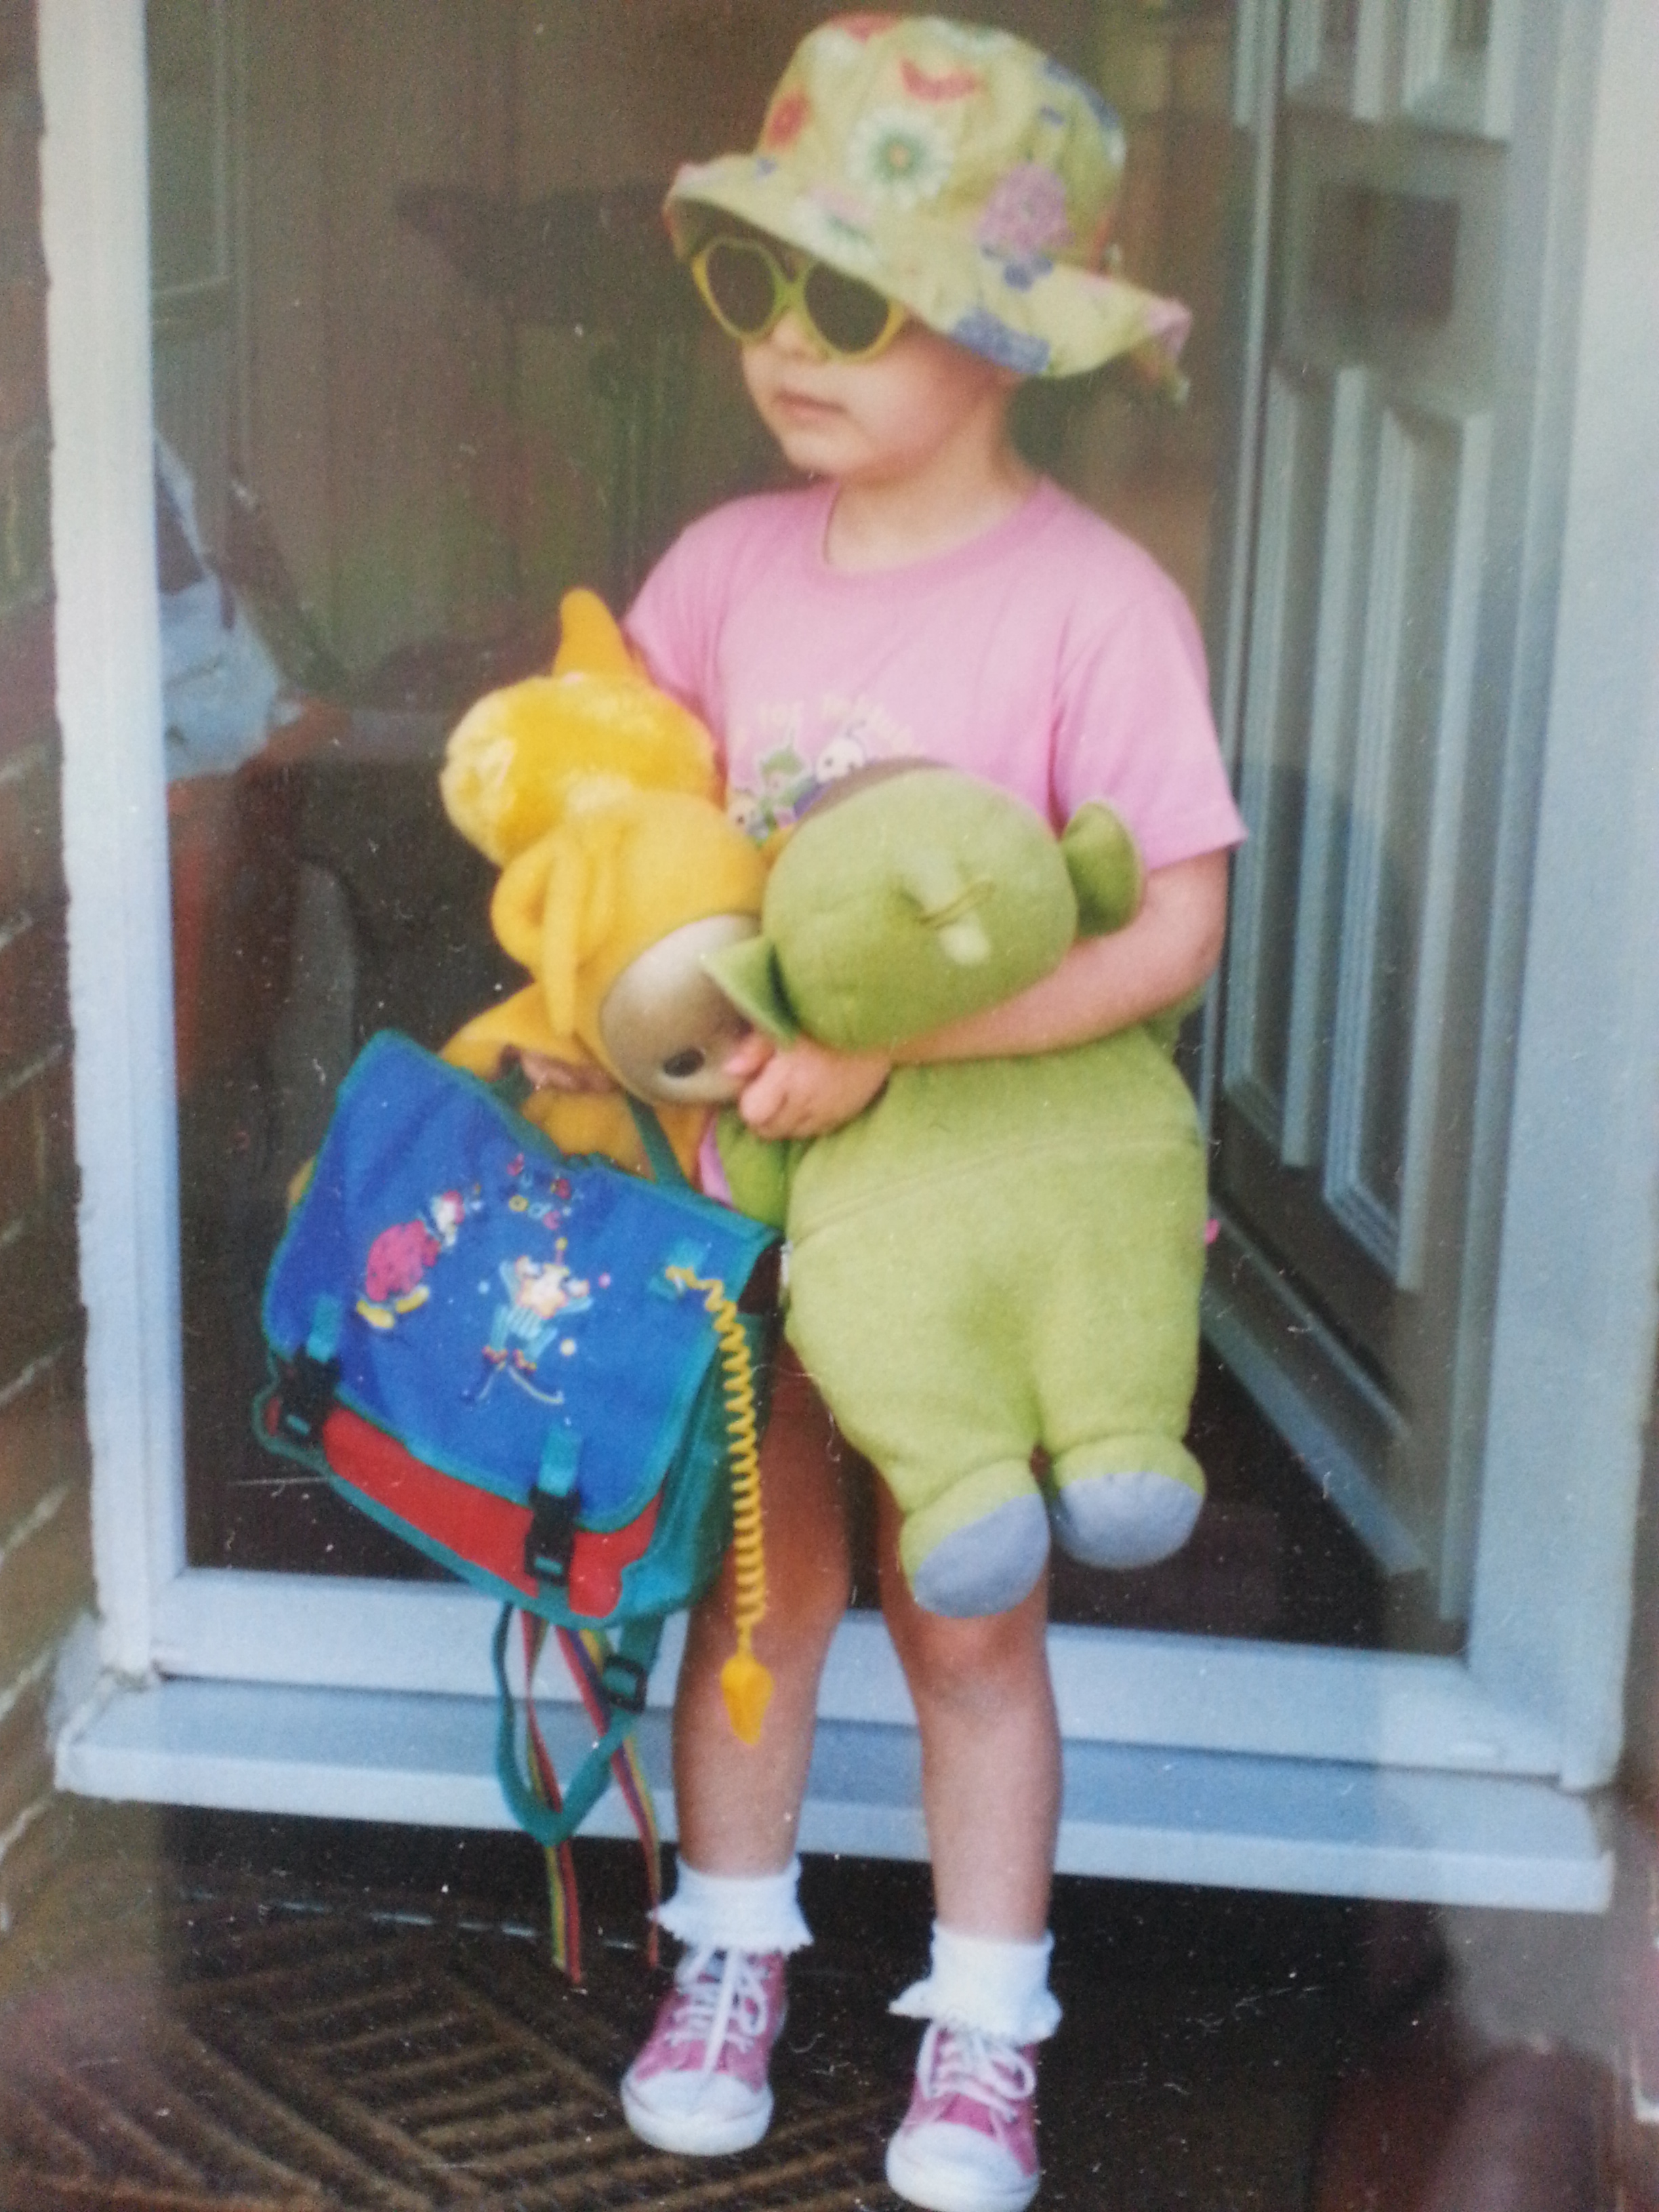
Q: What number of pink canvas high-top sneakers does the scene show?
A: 2